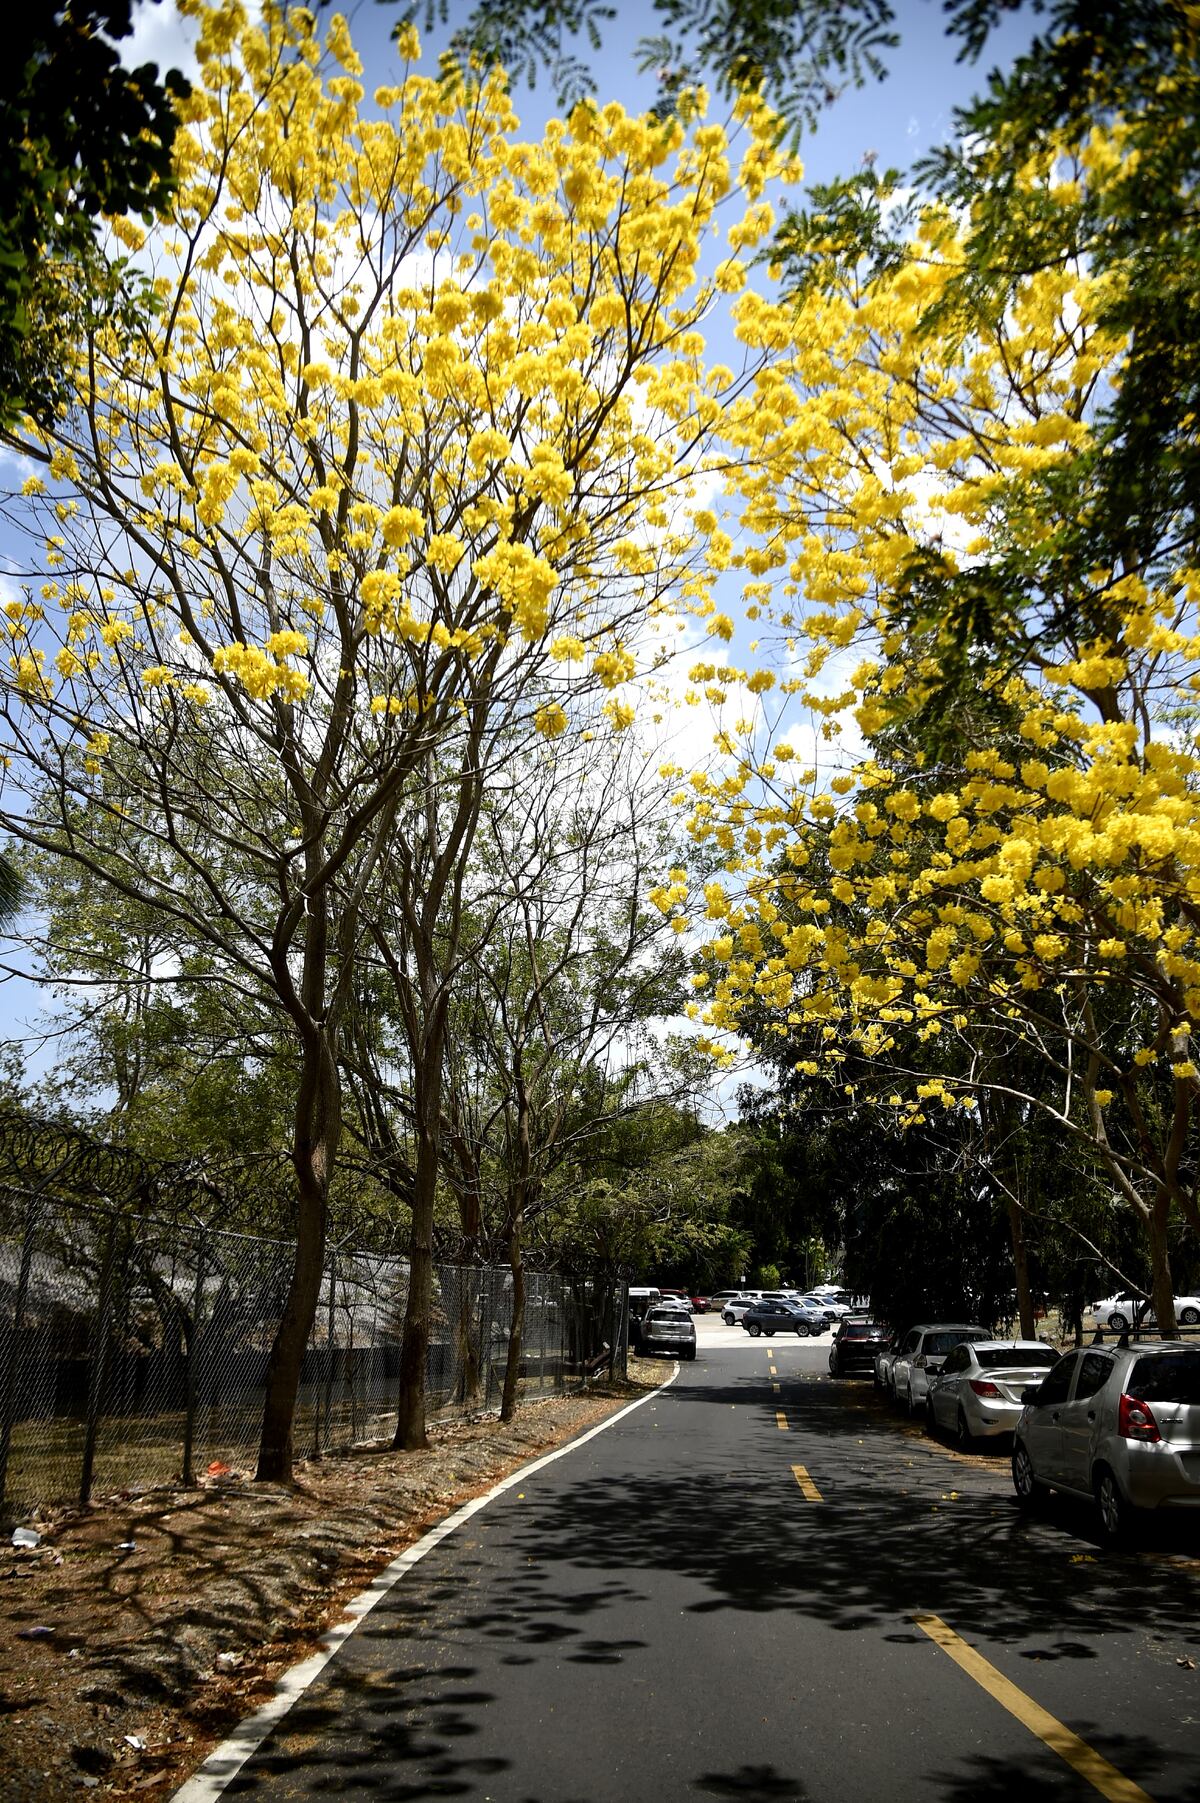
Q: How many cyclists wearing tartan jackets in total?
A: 0